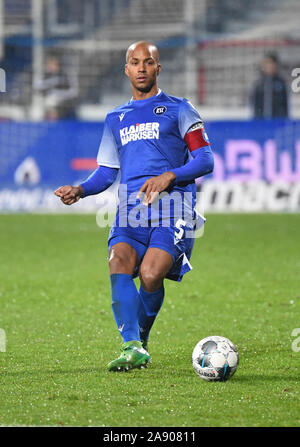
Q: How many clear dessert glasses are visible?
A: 0